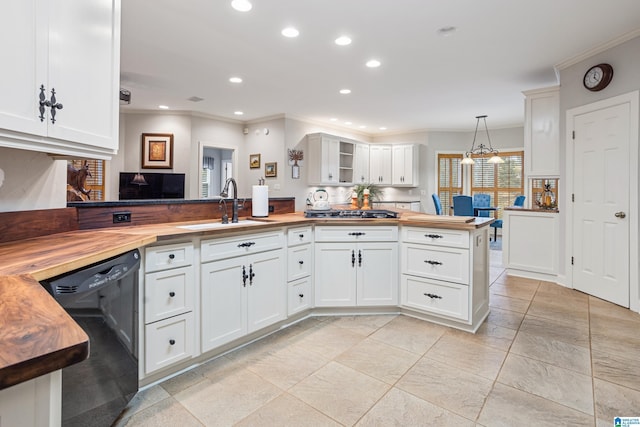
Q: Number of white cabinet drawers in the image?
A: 11